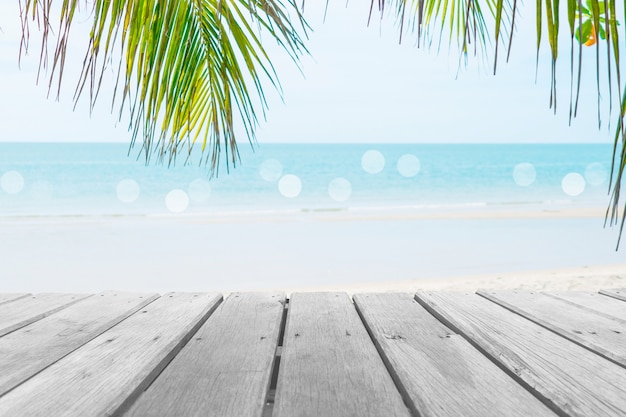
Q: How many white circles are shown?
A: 12